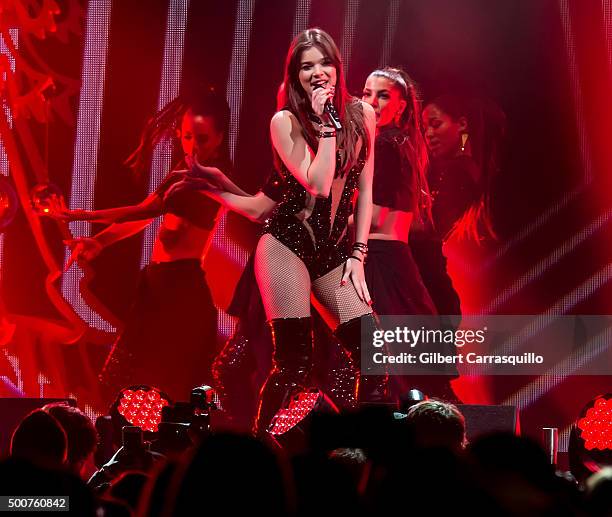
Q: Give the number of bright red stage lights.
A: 3